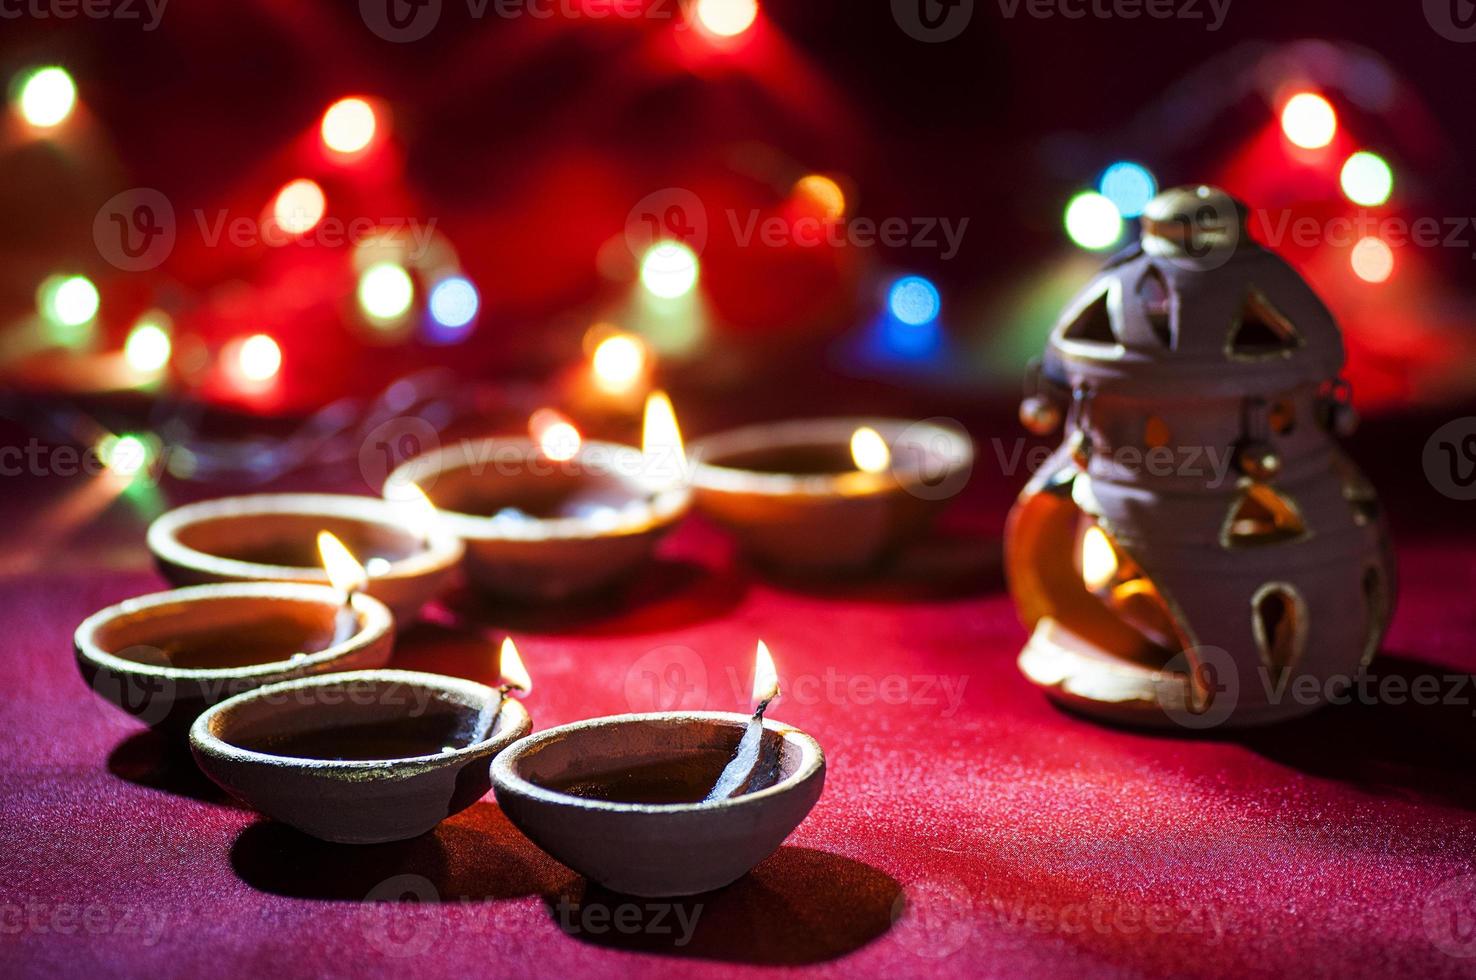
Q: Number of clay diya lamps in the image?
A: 6